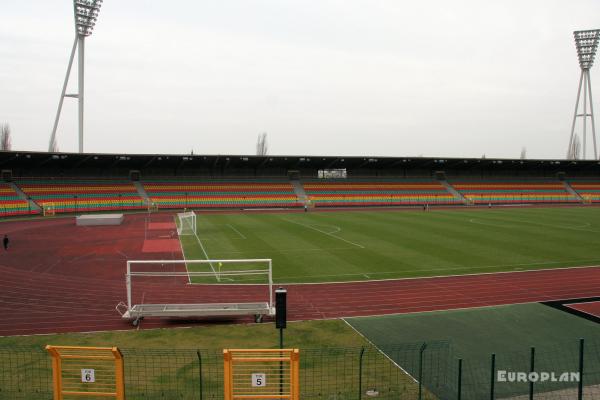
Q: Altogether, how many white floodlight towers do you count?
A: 2